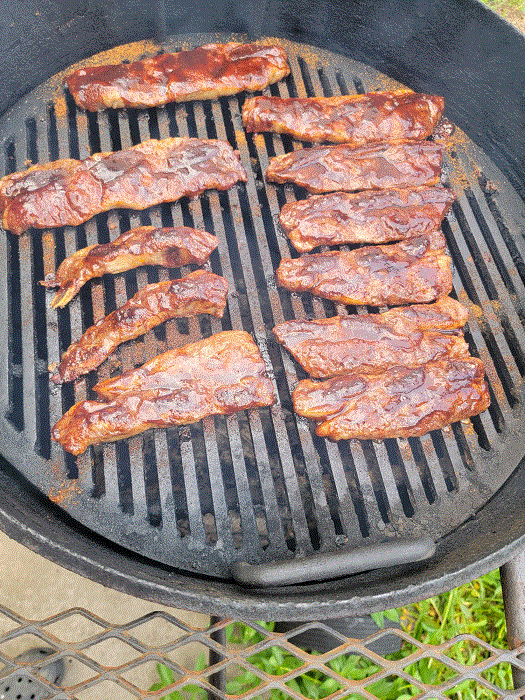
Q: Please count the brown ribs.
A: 11